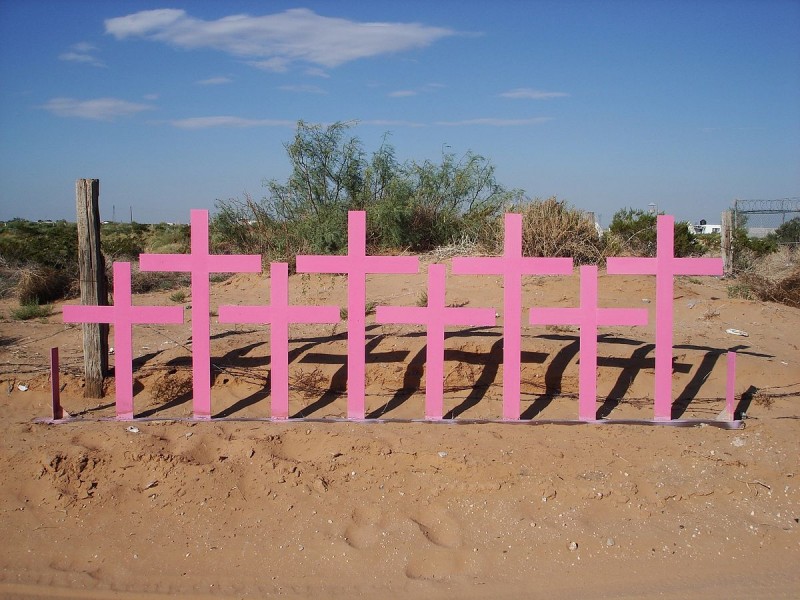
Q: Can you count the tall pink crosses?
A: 4